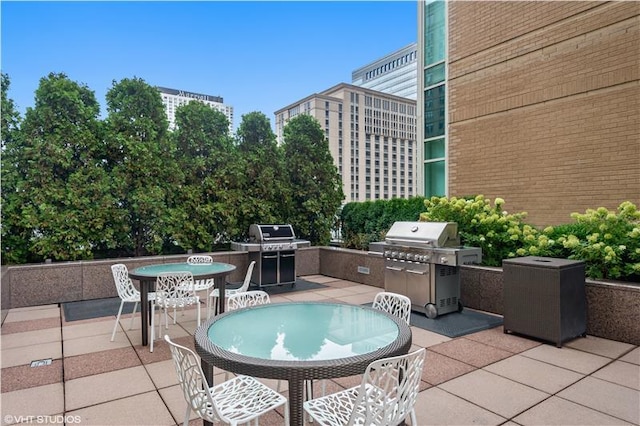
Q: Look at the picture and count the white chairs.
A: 8